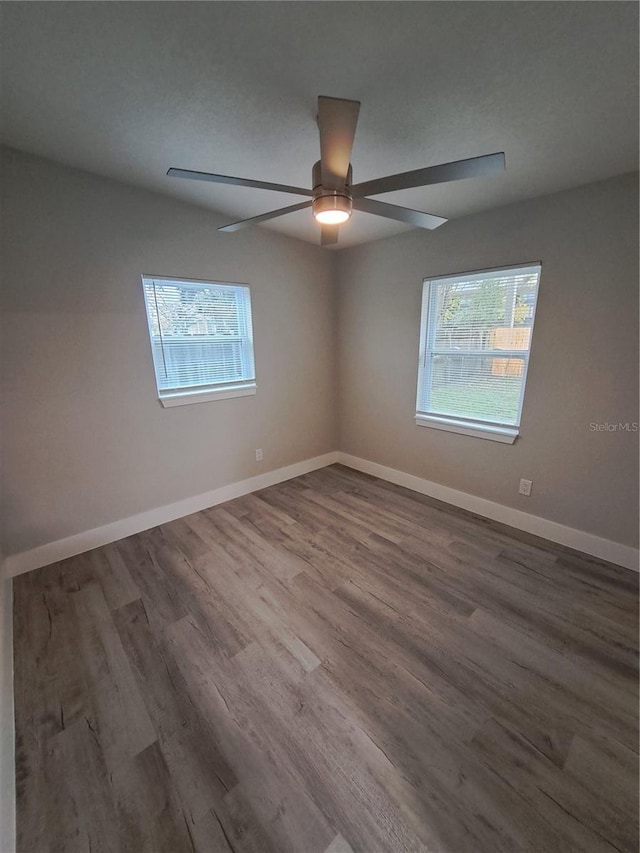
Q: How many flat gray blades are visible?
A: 6